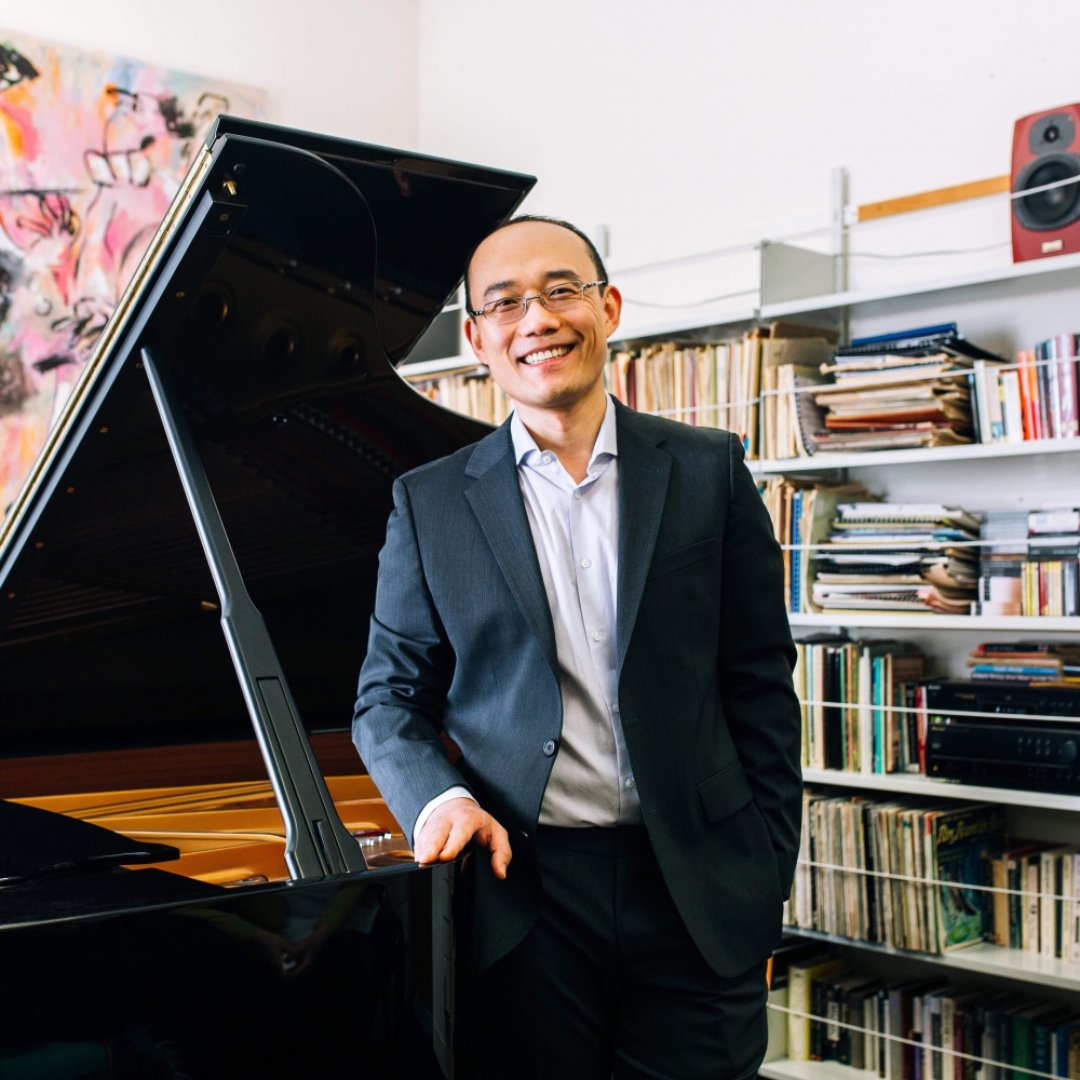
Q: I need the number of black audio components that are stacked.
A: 2